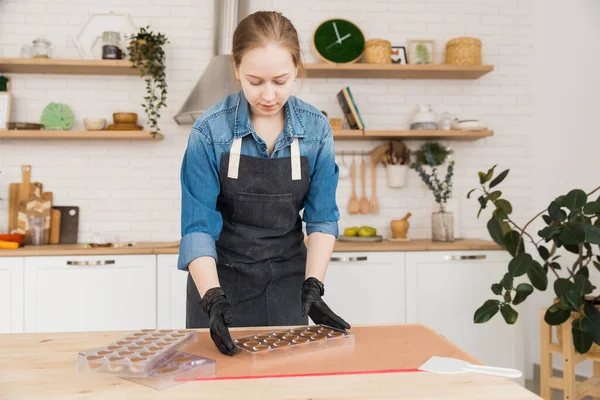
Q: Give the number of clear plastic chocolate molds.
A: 3